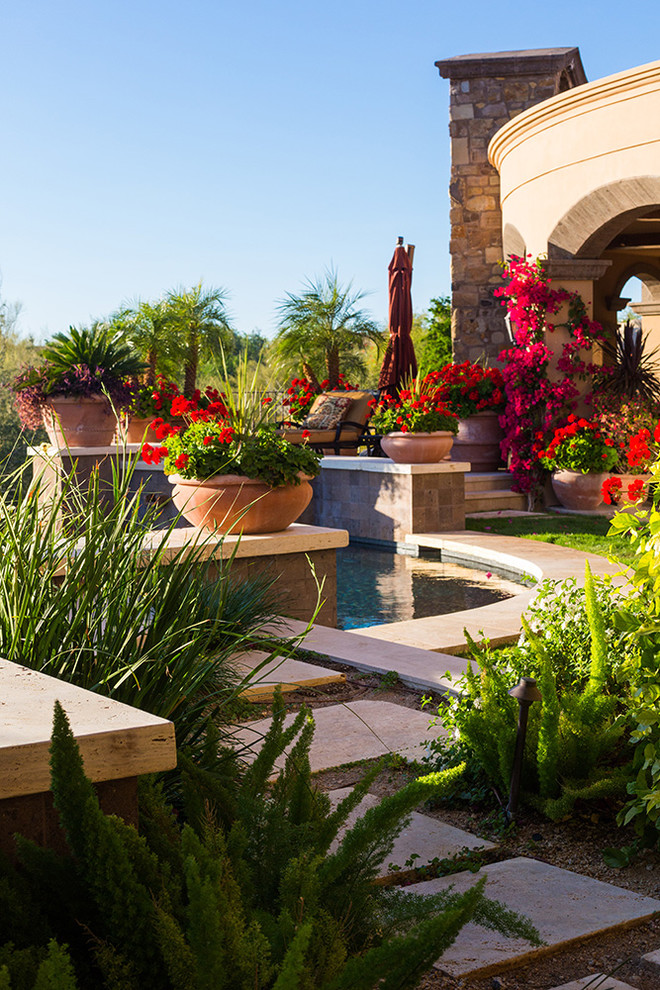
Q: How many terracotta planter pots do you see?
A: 7